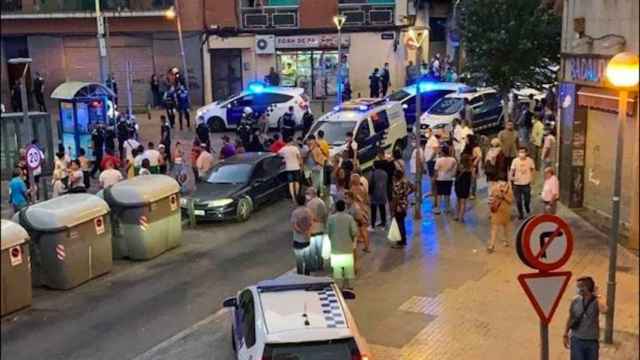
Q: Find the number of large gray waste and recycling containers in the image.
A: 3